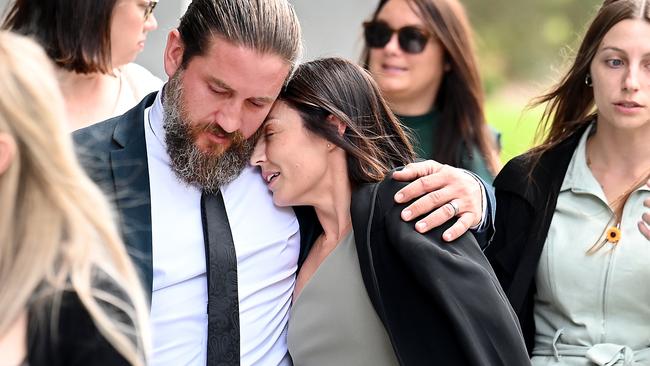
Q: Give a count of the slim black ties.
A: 1